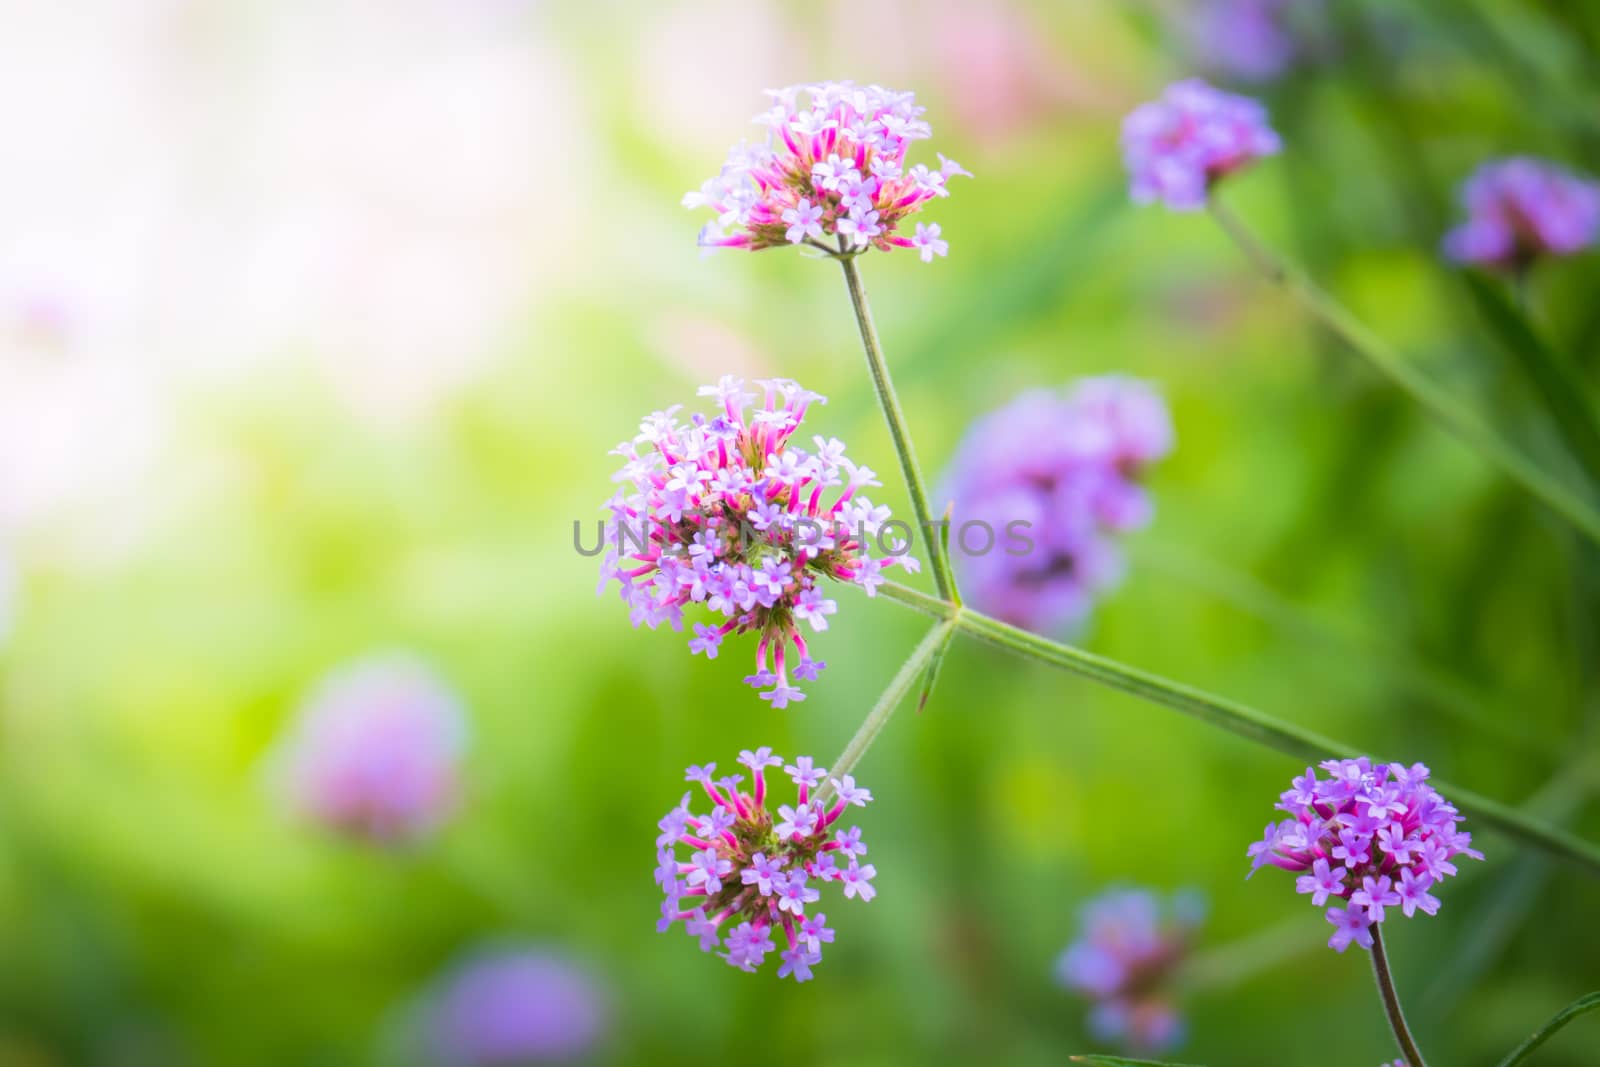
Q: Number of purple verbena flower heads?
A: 11